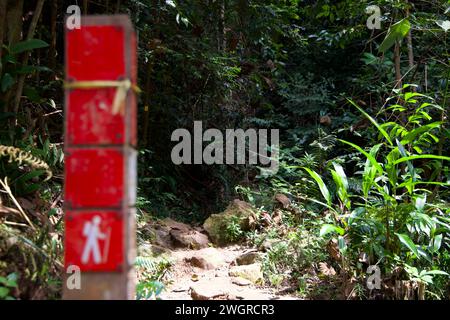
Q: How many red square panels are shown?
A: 4